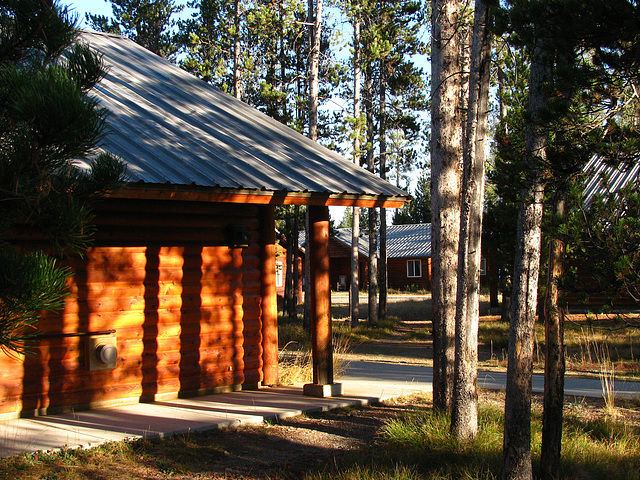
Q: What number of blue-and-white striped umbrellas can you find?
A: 0